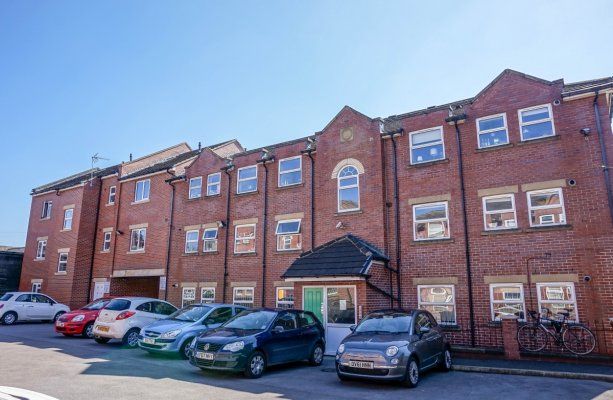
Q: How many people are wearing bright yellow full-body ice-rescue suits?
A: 0